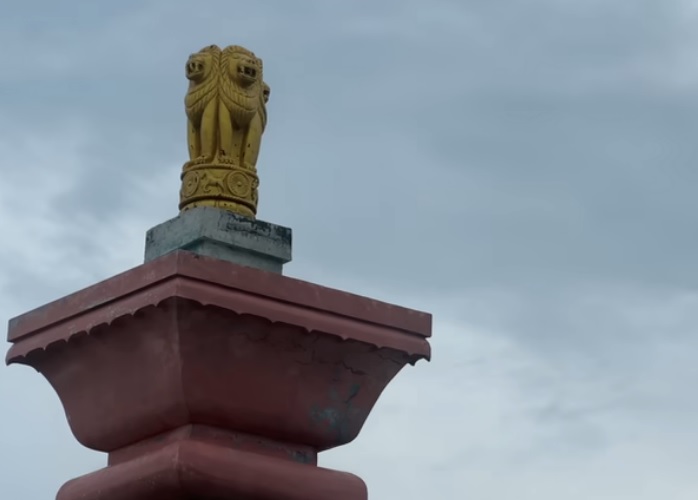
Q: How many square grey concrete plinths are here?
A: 1